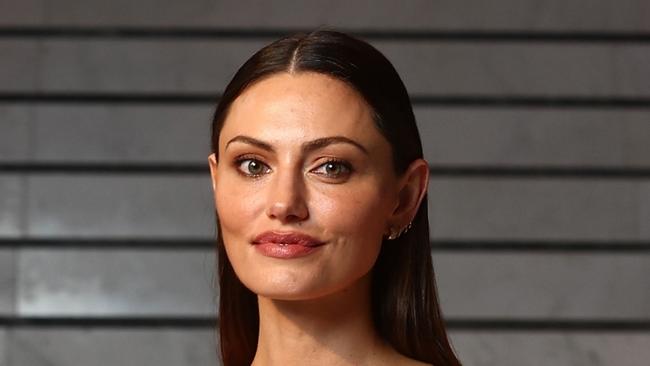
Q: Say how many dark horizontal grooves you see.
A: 5